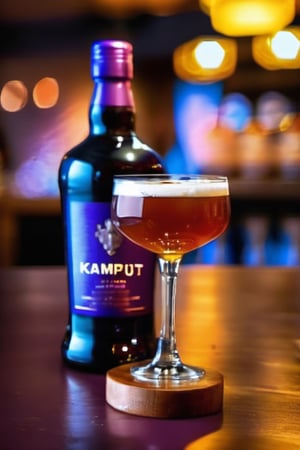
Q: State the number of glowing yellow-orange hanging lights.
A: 3